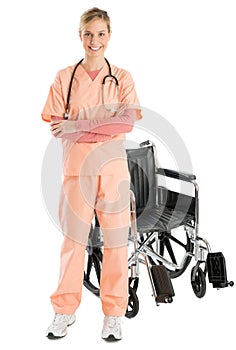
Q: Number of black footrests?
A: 2